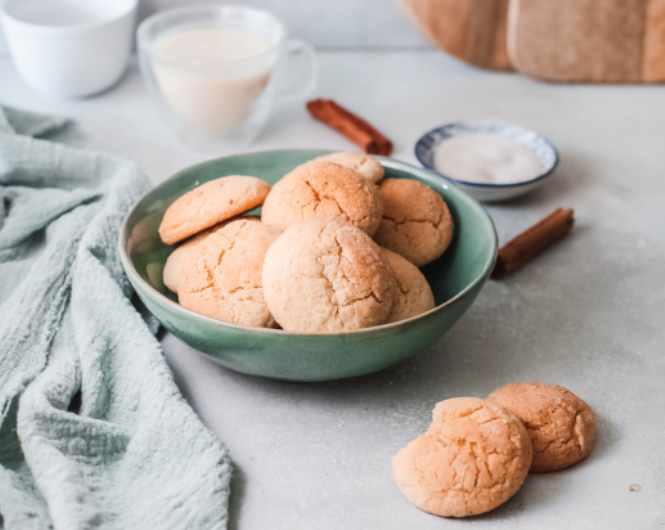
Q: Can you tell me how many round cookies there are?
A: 10